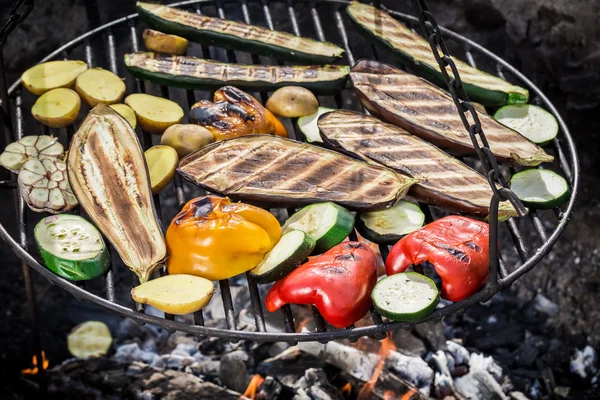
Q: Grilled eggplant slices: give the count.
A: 4